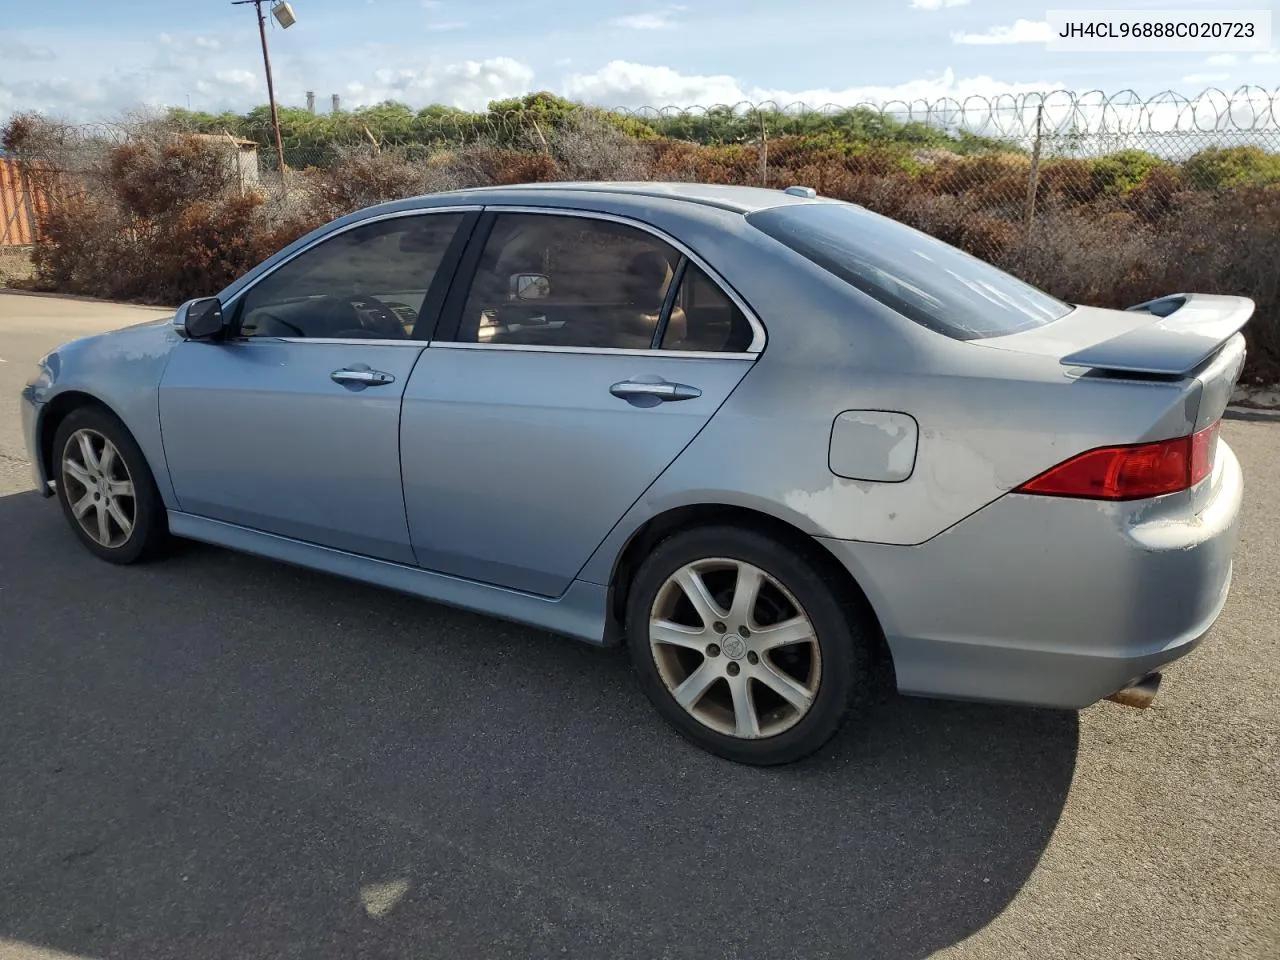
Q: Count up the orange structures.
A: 1